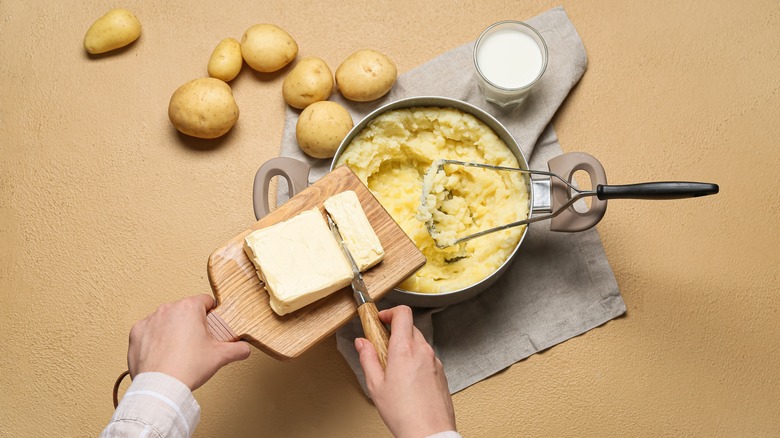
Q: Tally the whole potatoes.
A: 7